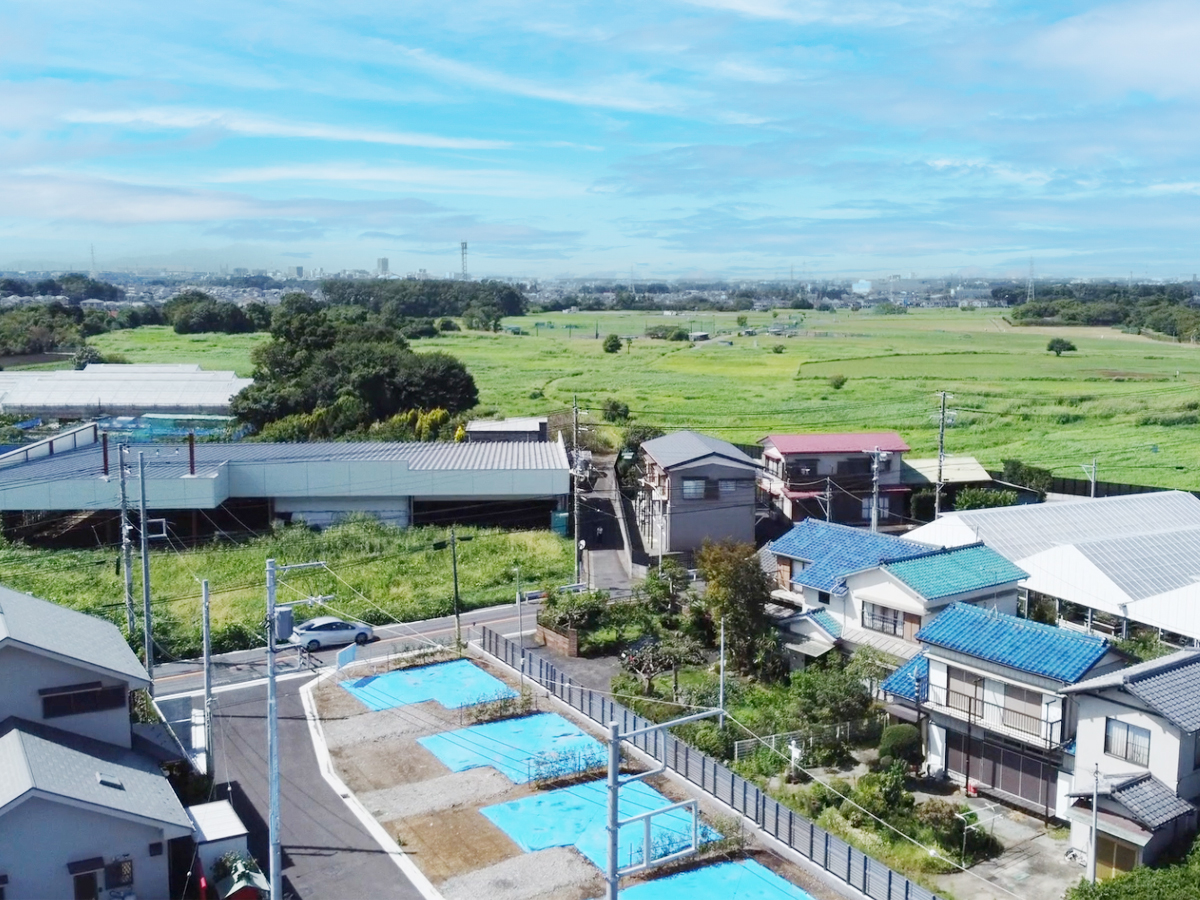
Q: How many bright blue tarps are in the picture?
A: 4